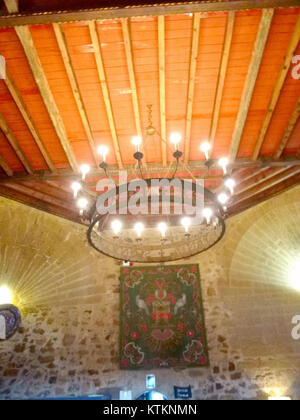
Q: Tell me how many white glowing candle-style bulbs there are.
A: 15